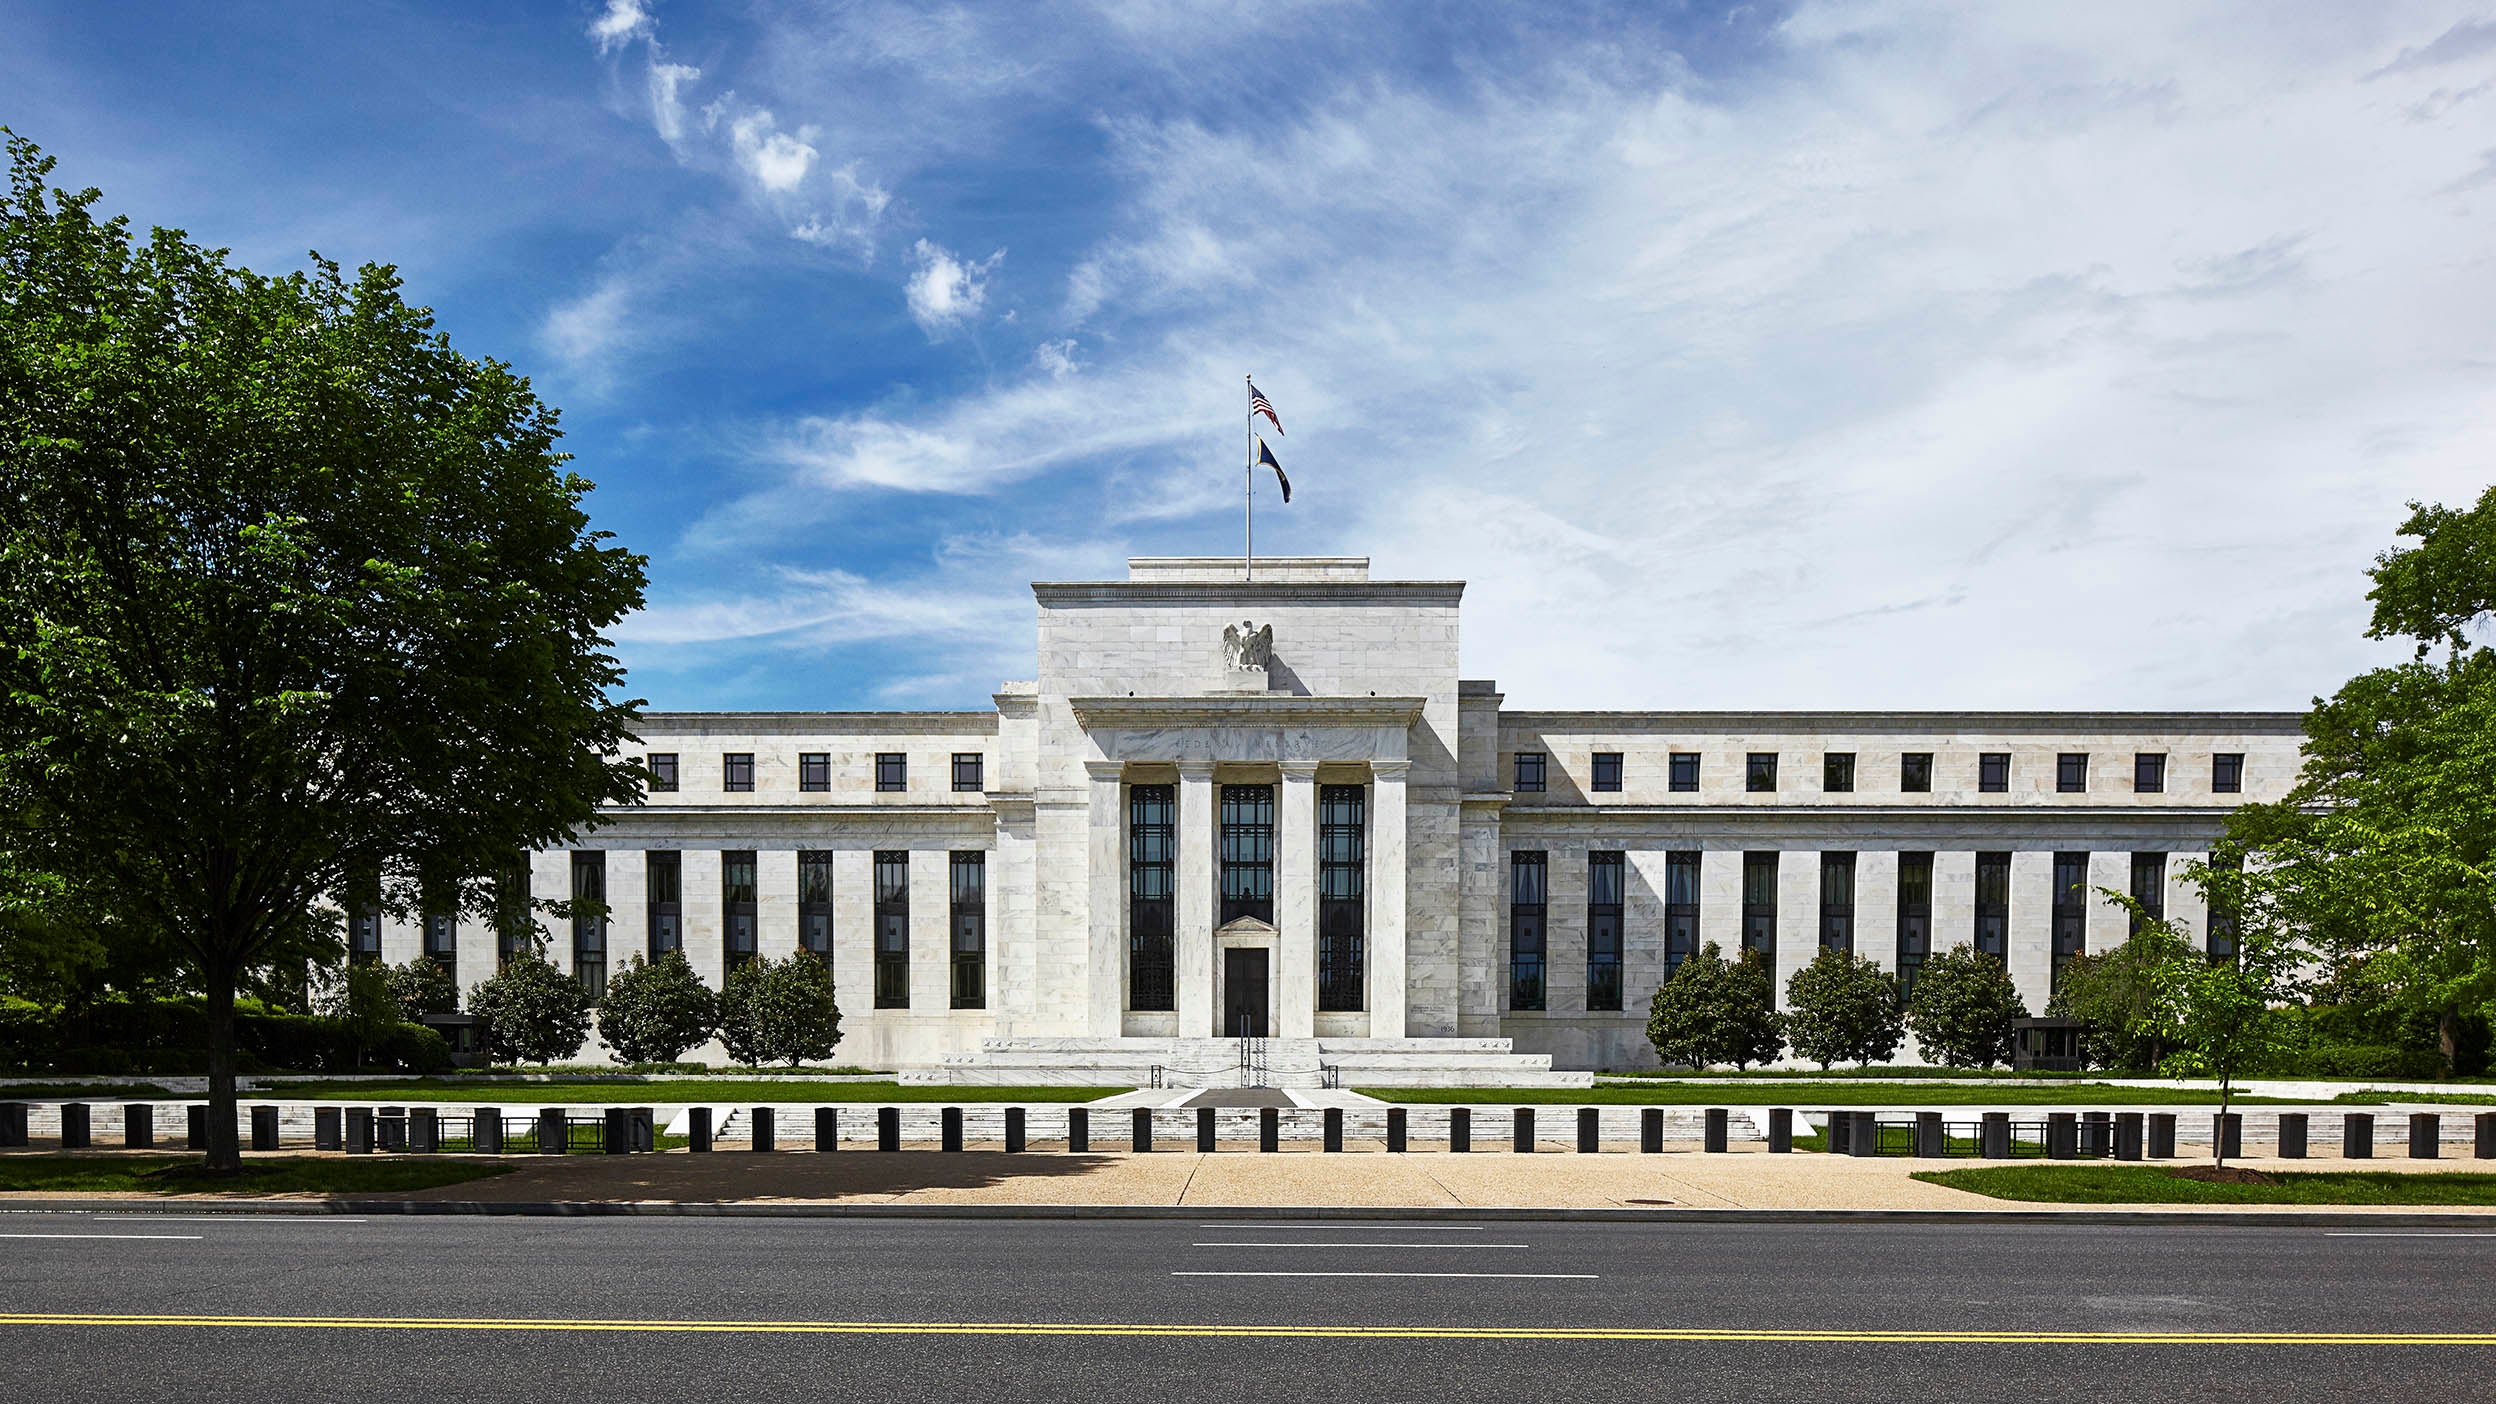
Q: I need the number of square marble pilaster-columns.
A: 4